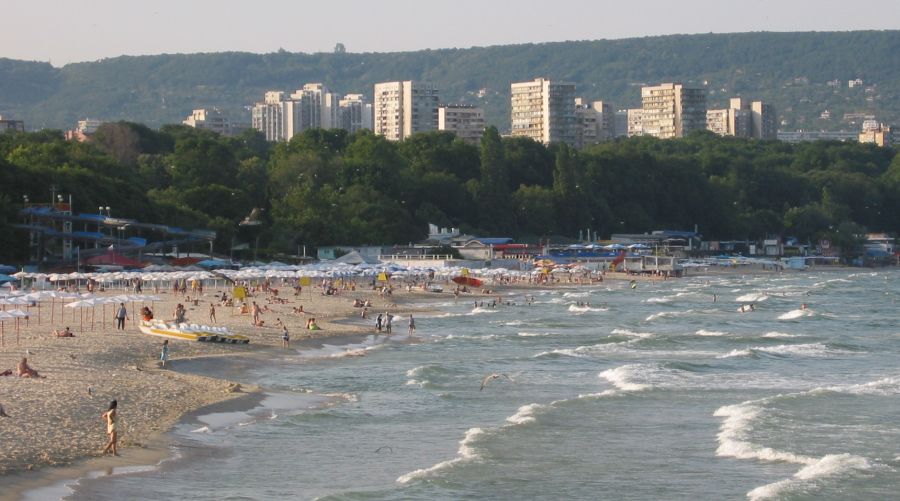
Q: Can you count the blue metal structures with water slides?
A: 1